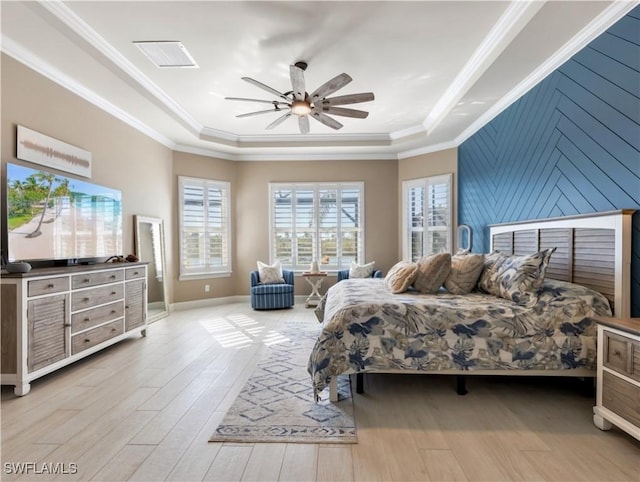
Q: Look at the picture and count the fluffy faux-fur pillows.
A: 3